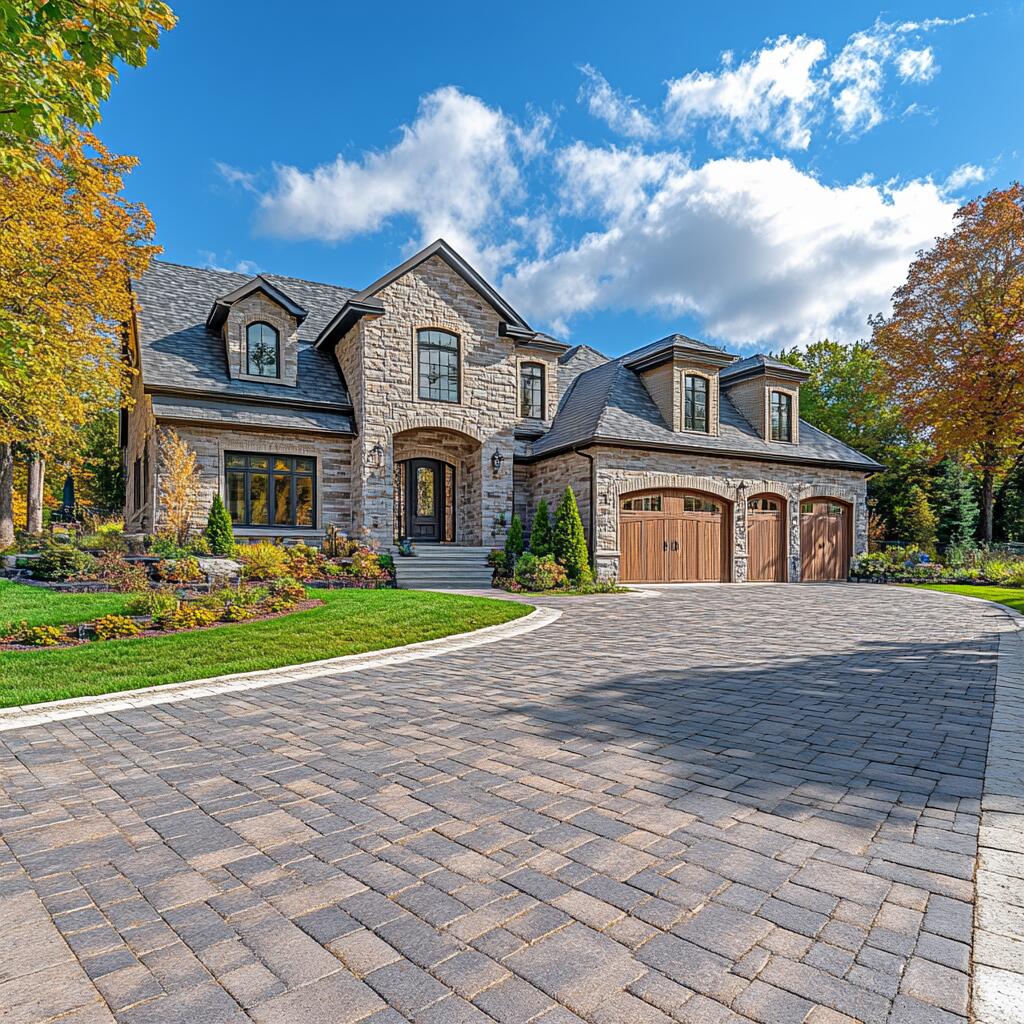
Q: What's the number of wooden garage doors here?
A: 3